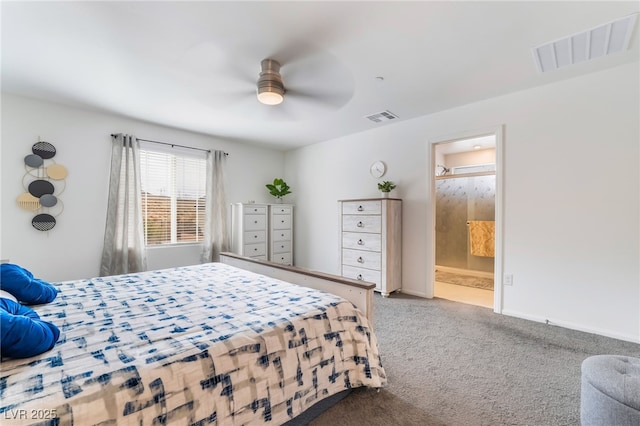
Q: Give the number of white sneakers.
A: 0